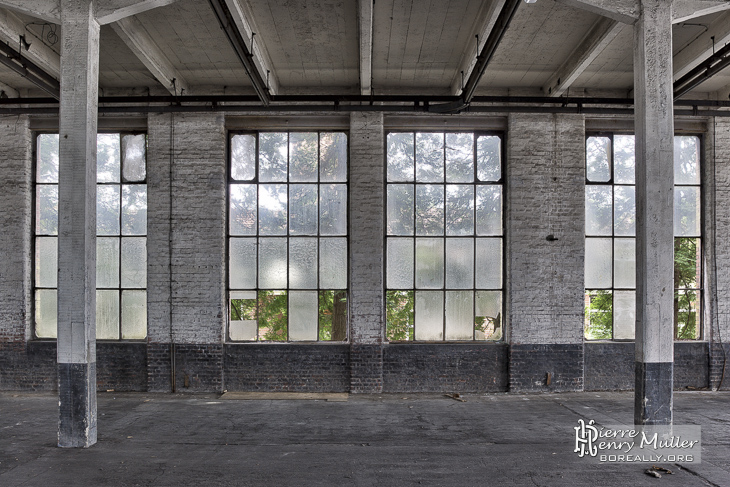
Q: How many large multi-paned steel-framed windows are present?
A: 4